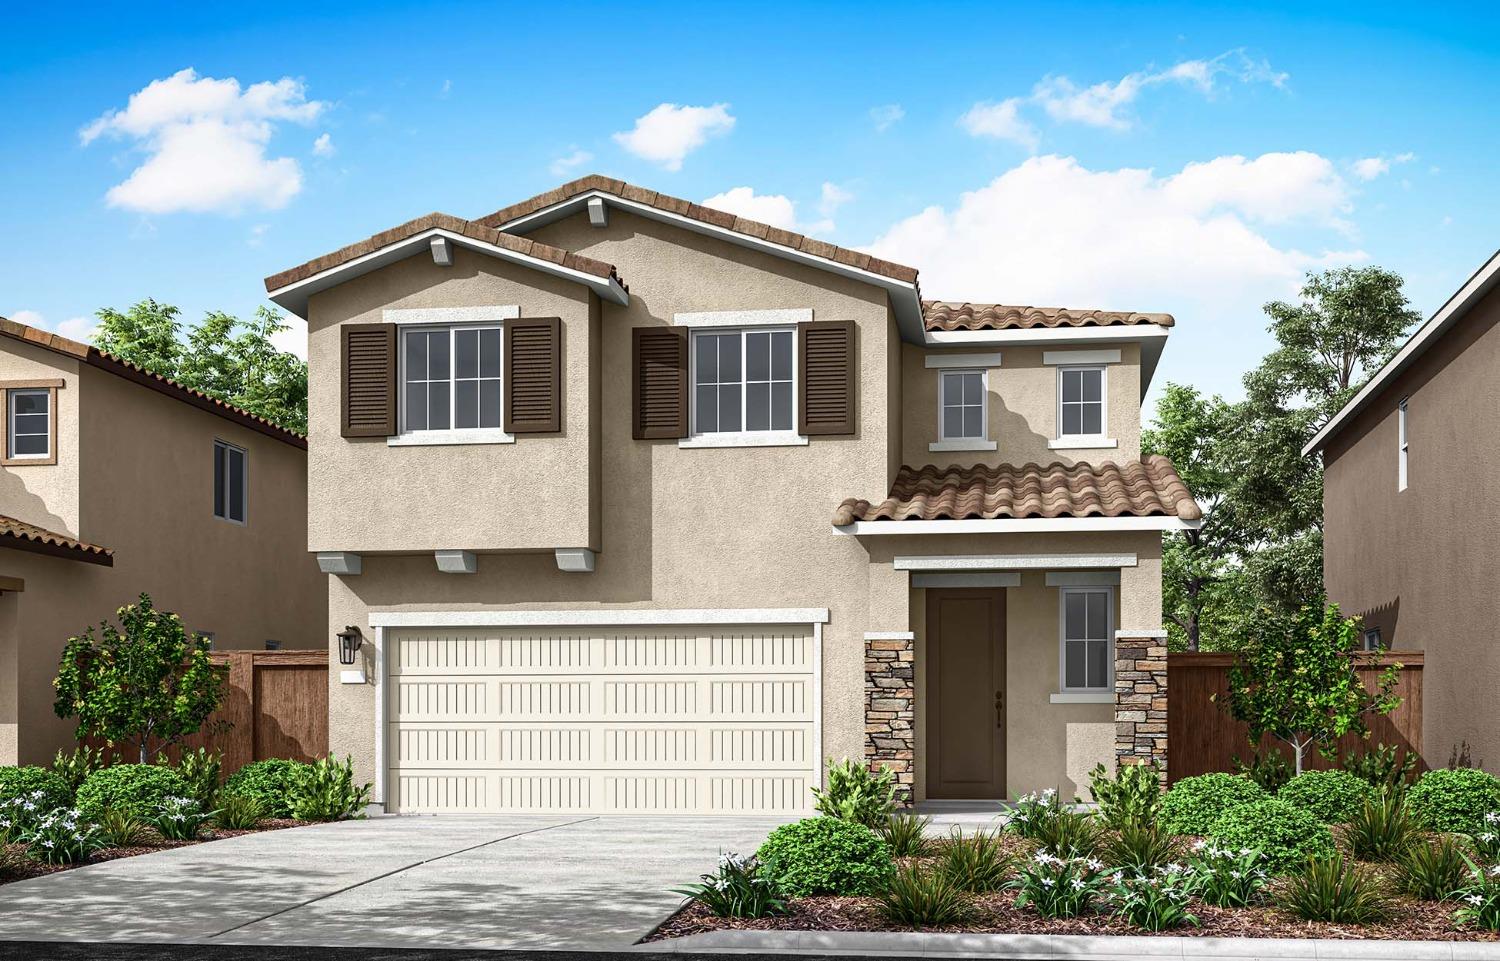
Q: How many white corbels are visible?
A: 5